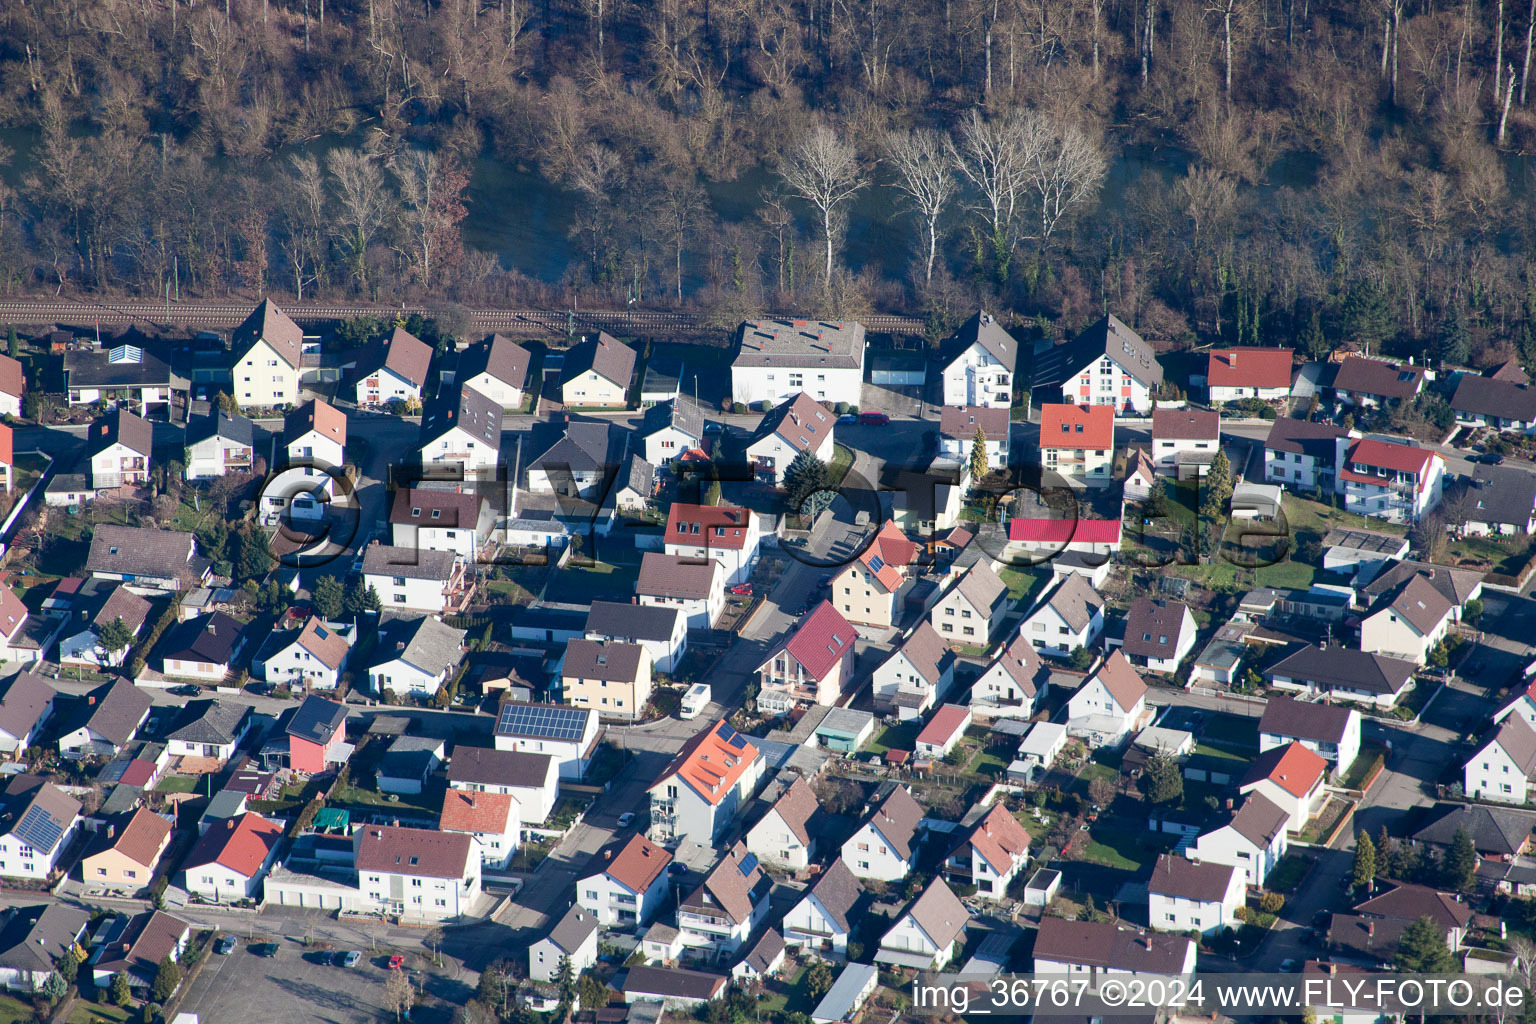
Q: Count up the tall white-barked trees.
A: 4